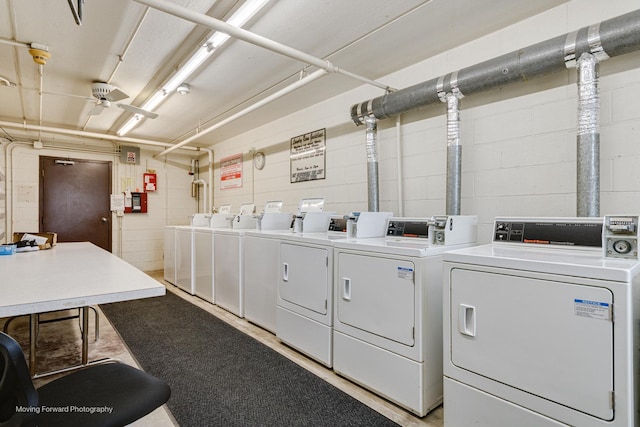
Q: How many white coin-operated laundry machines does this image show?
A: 8